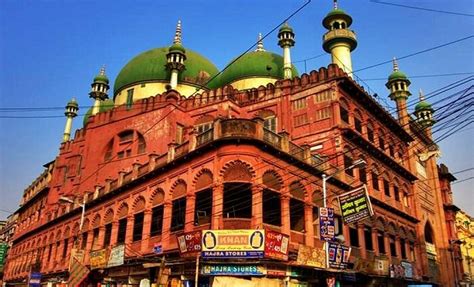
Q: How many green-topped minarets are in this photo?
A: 7